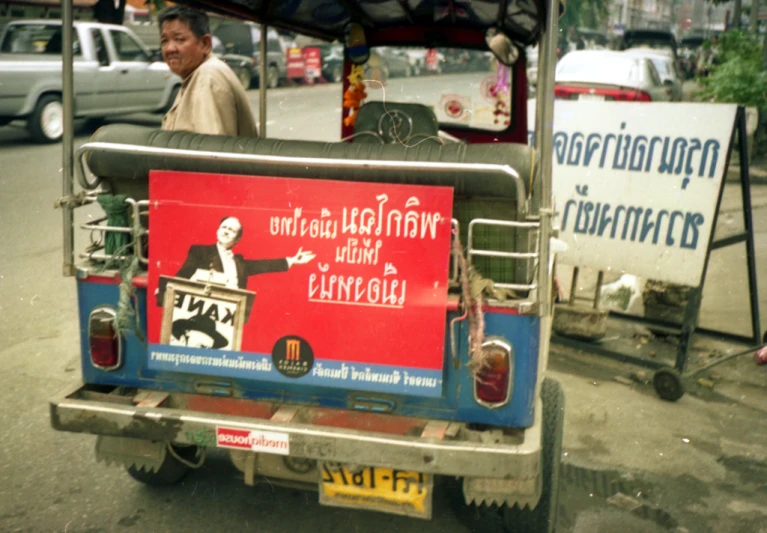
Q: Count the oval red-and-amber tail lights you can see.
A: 2